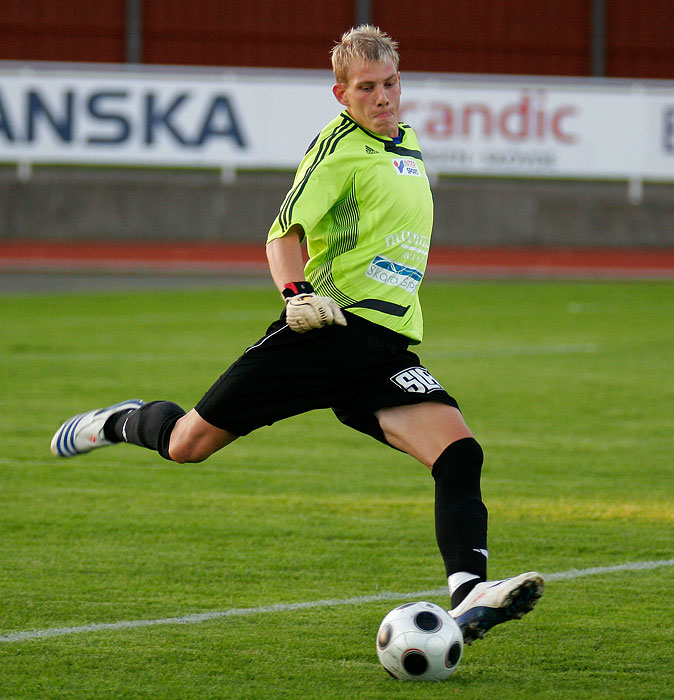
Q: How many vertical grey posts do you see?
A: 3